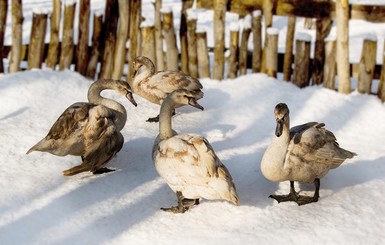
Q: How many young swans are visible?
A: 4